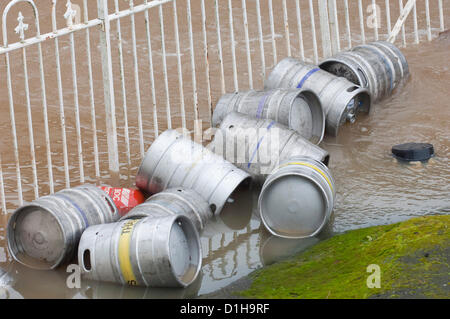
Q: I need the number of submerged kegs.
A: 9